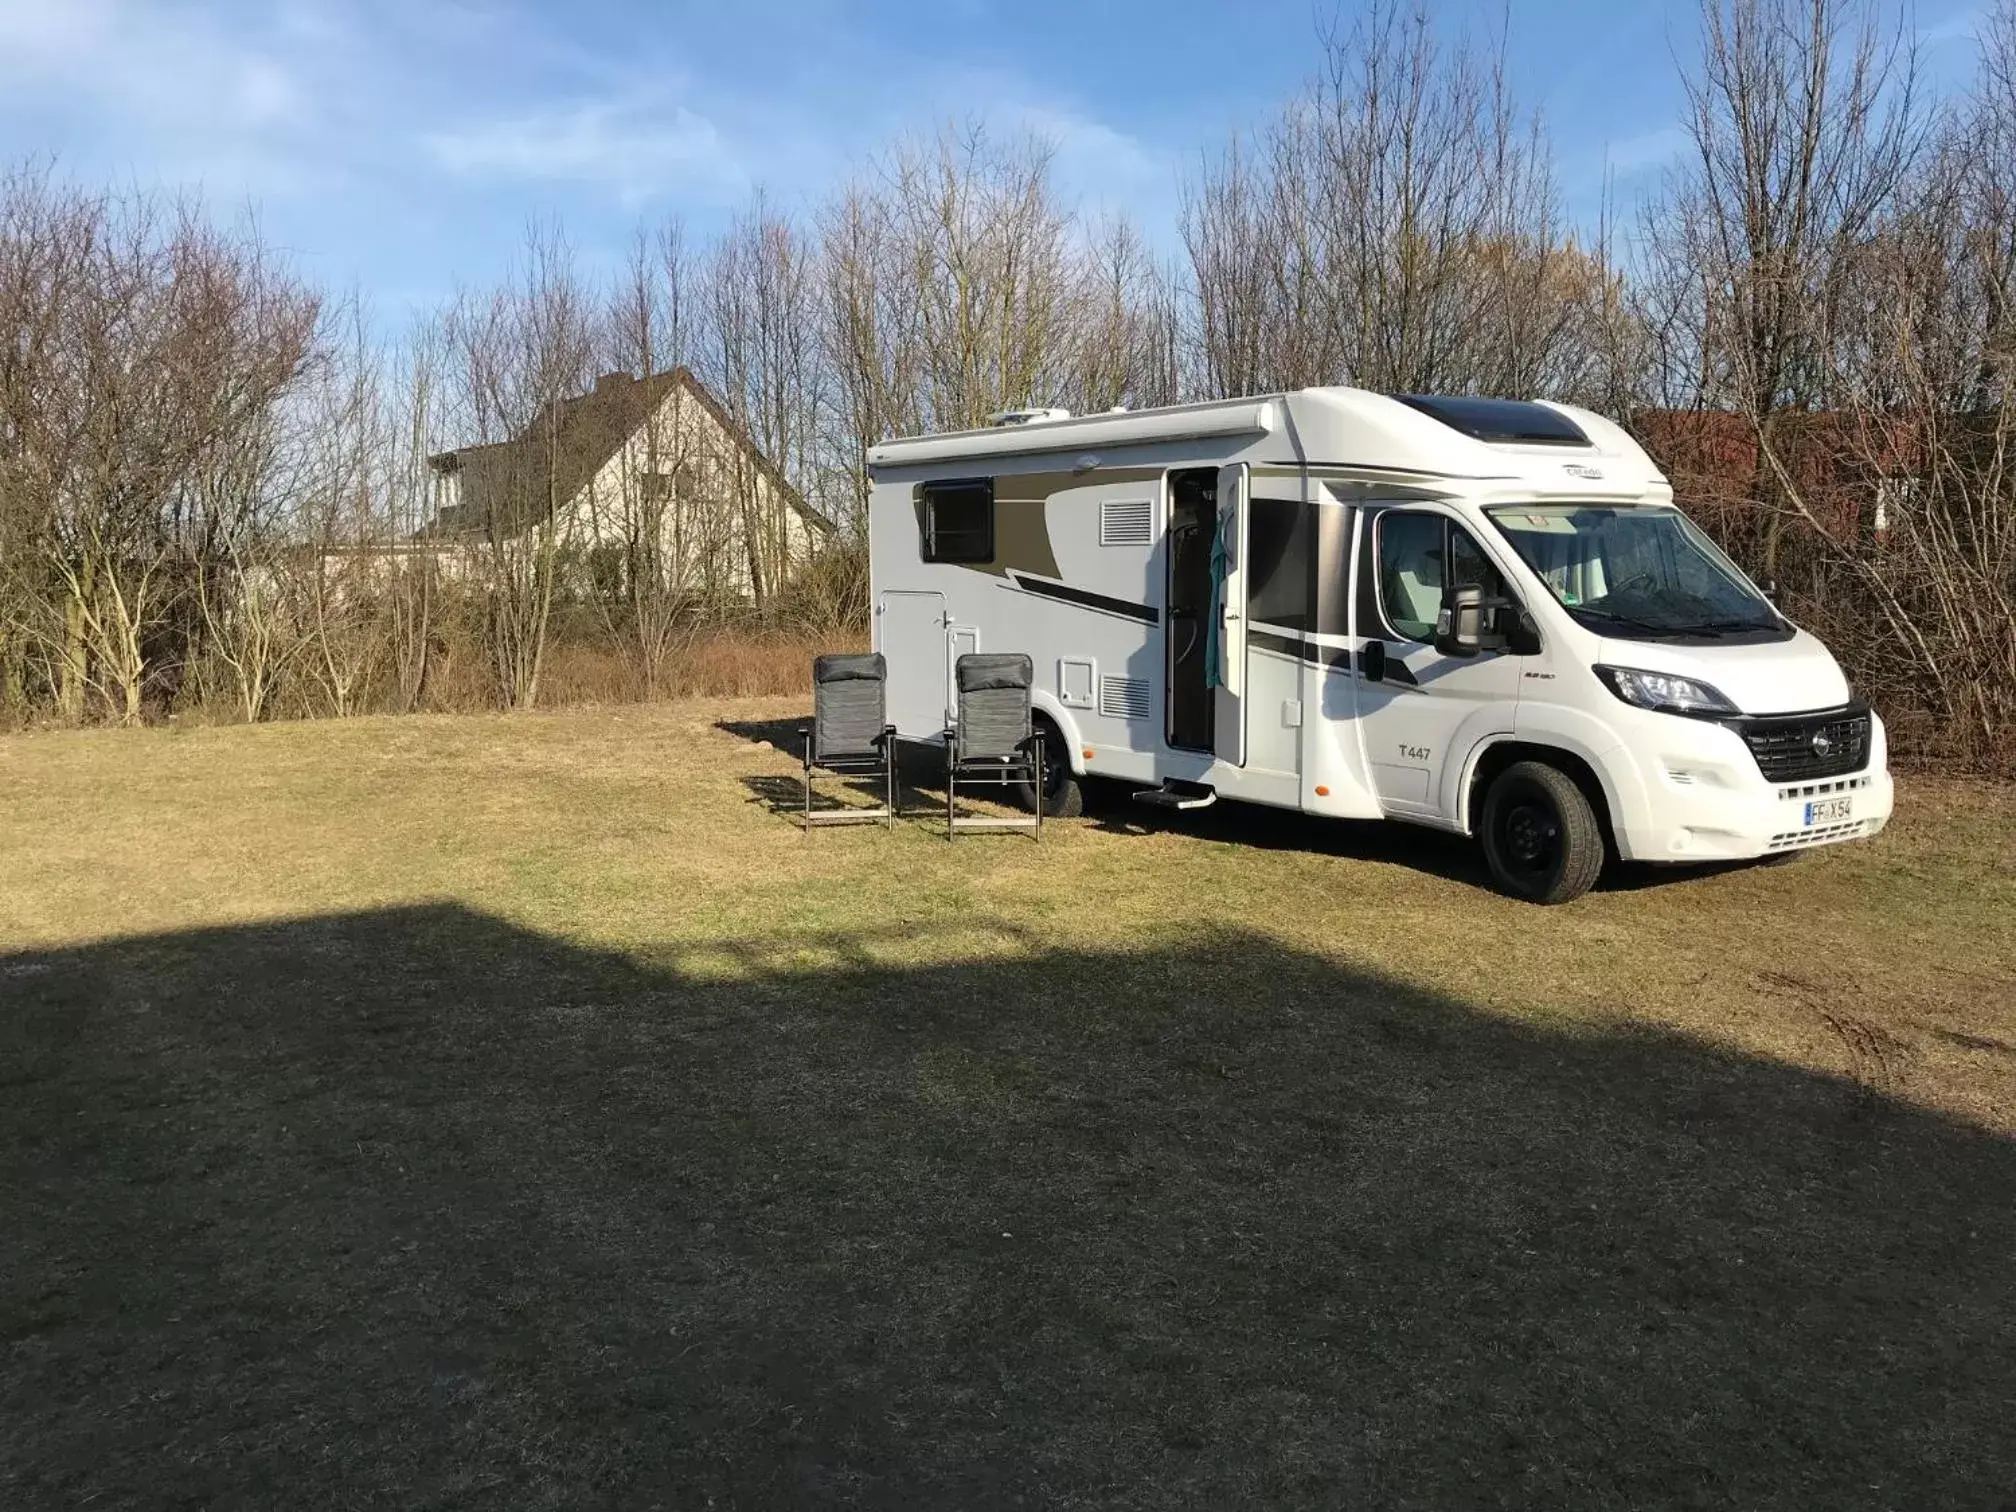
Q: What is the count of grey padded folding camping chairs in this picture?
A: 2